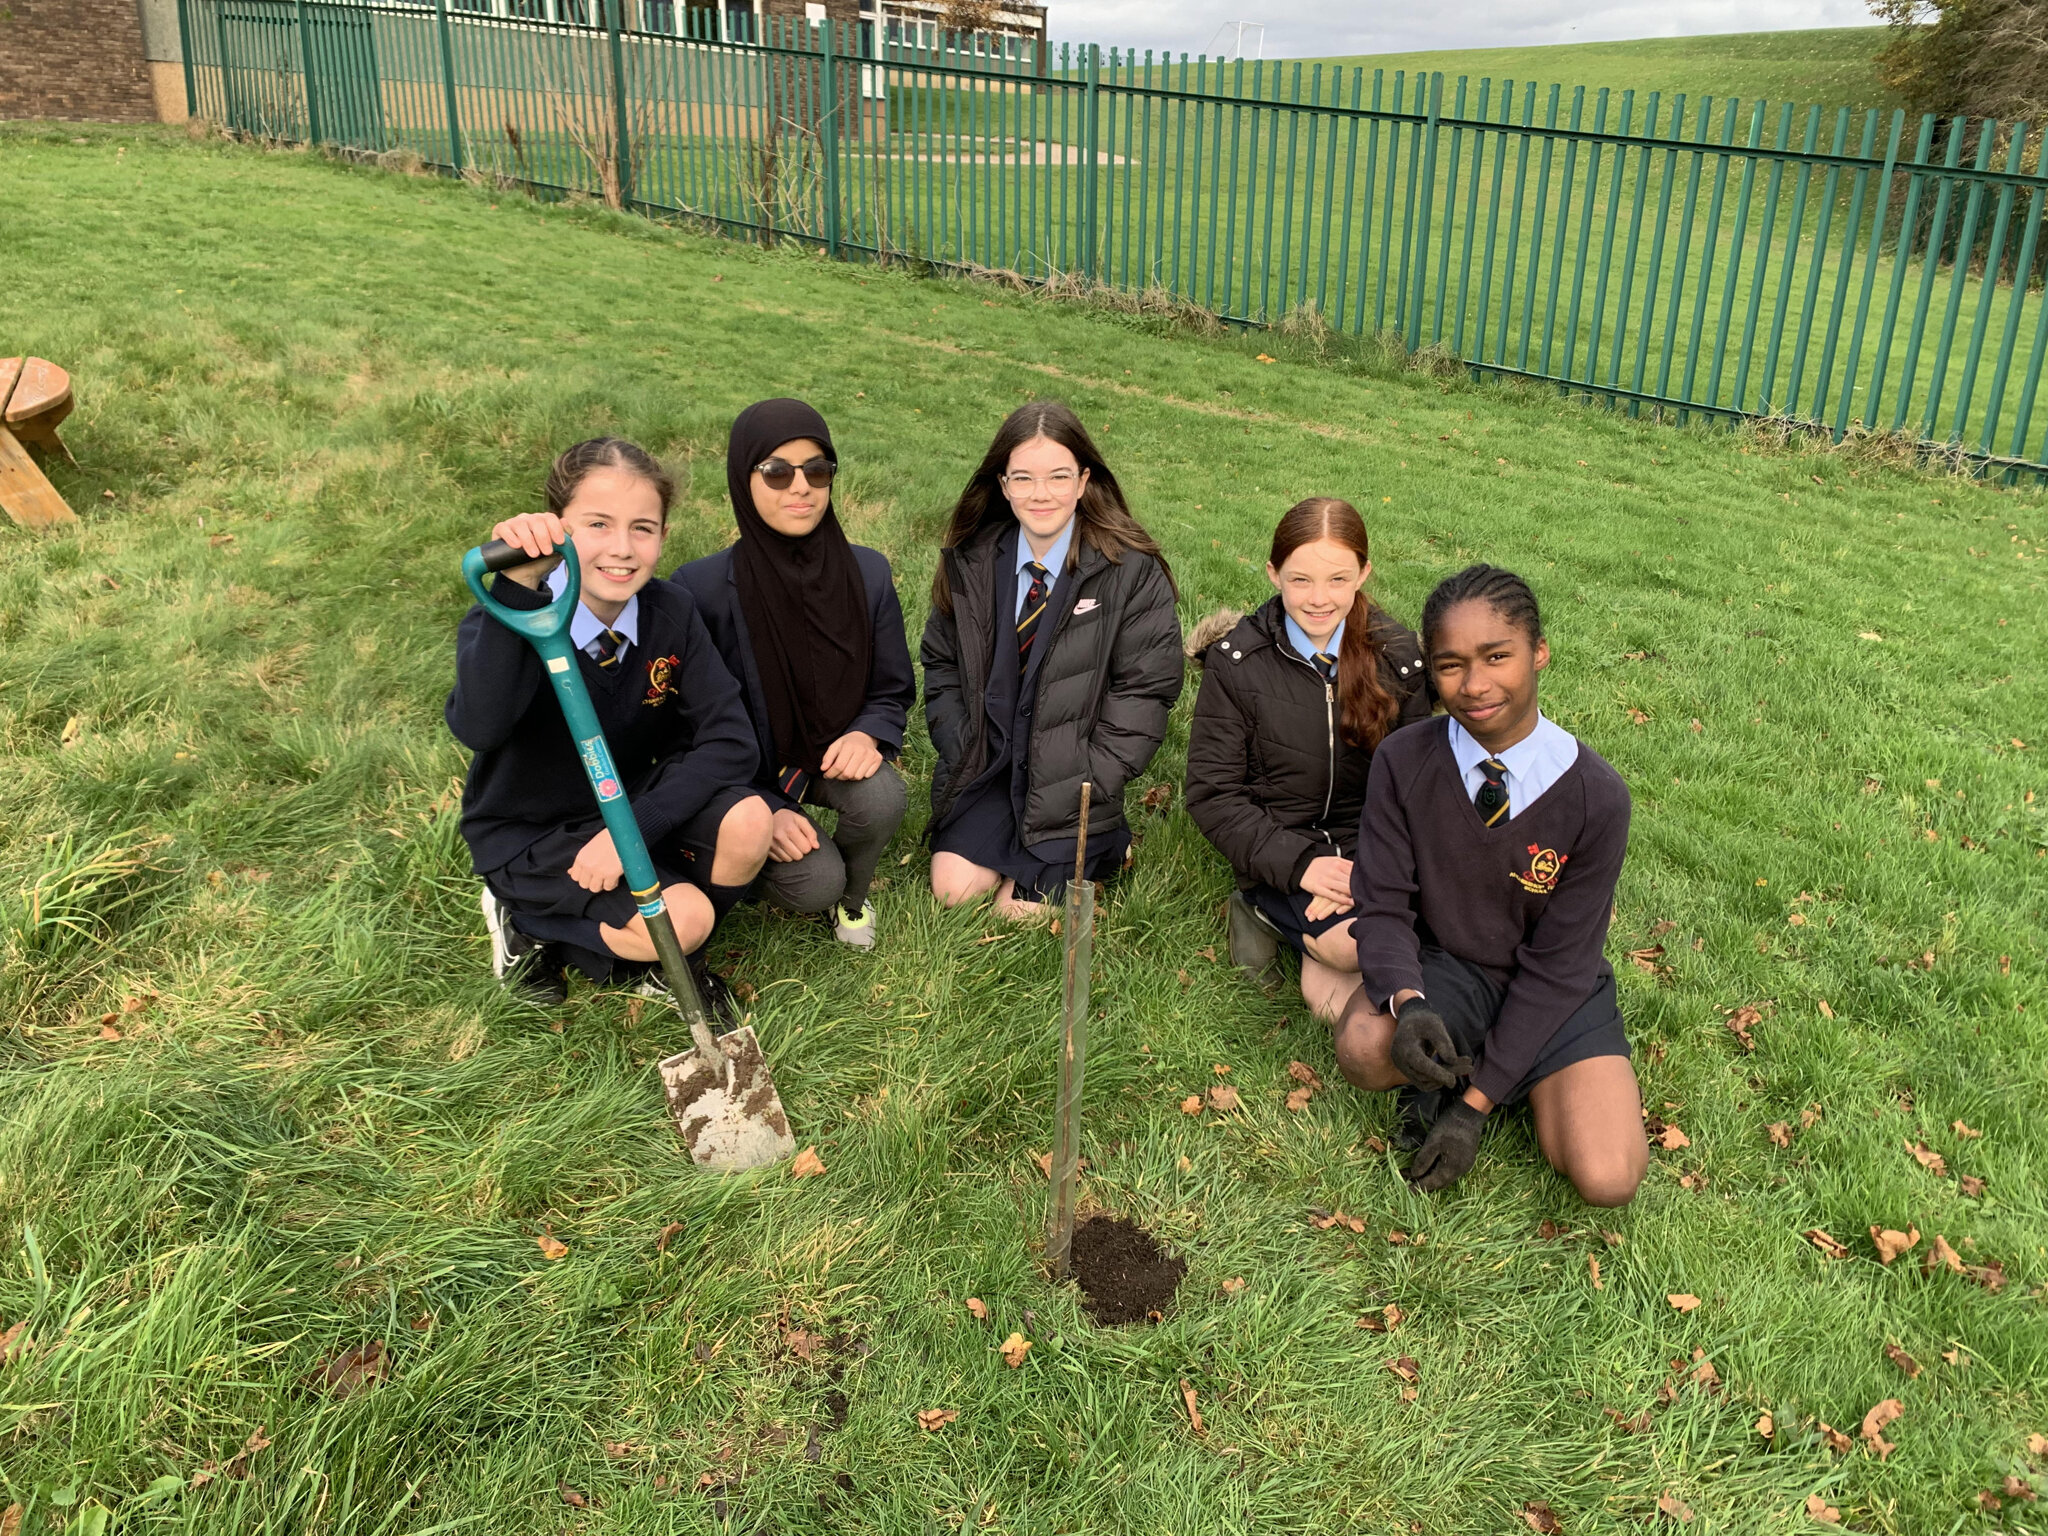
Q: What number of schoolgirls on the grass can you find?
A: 5